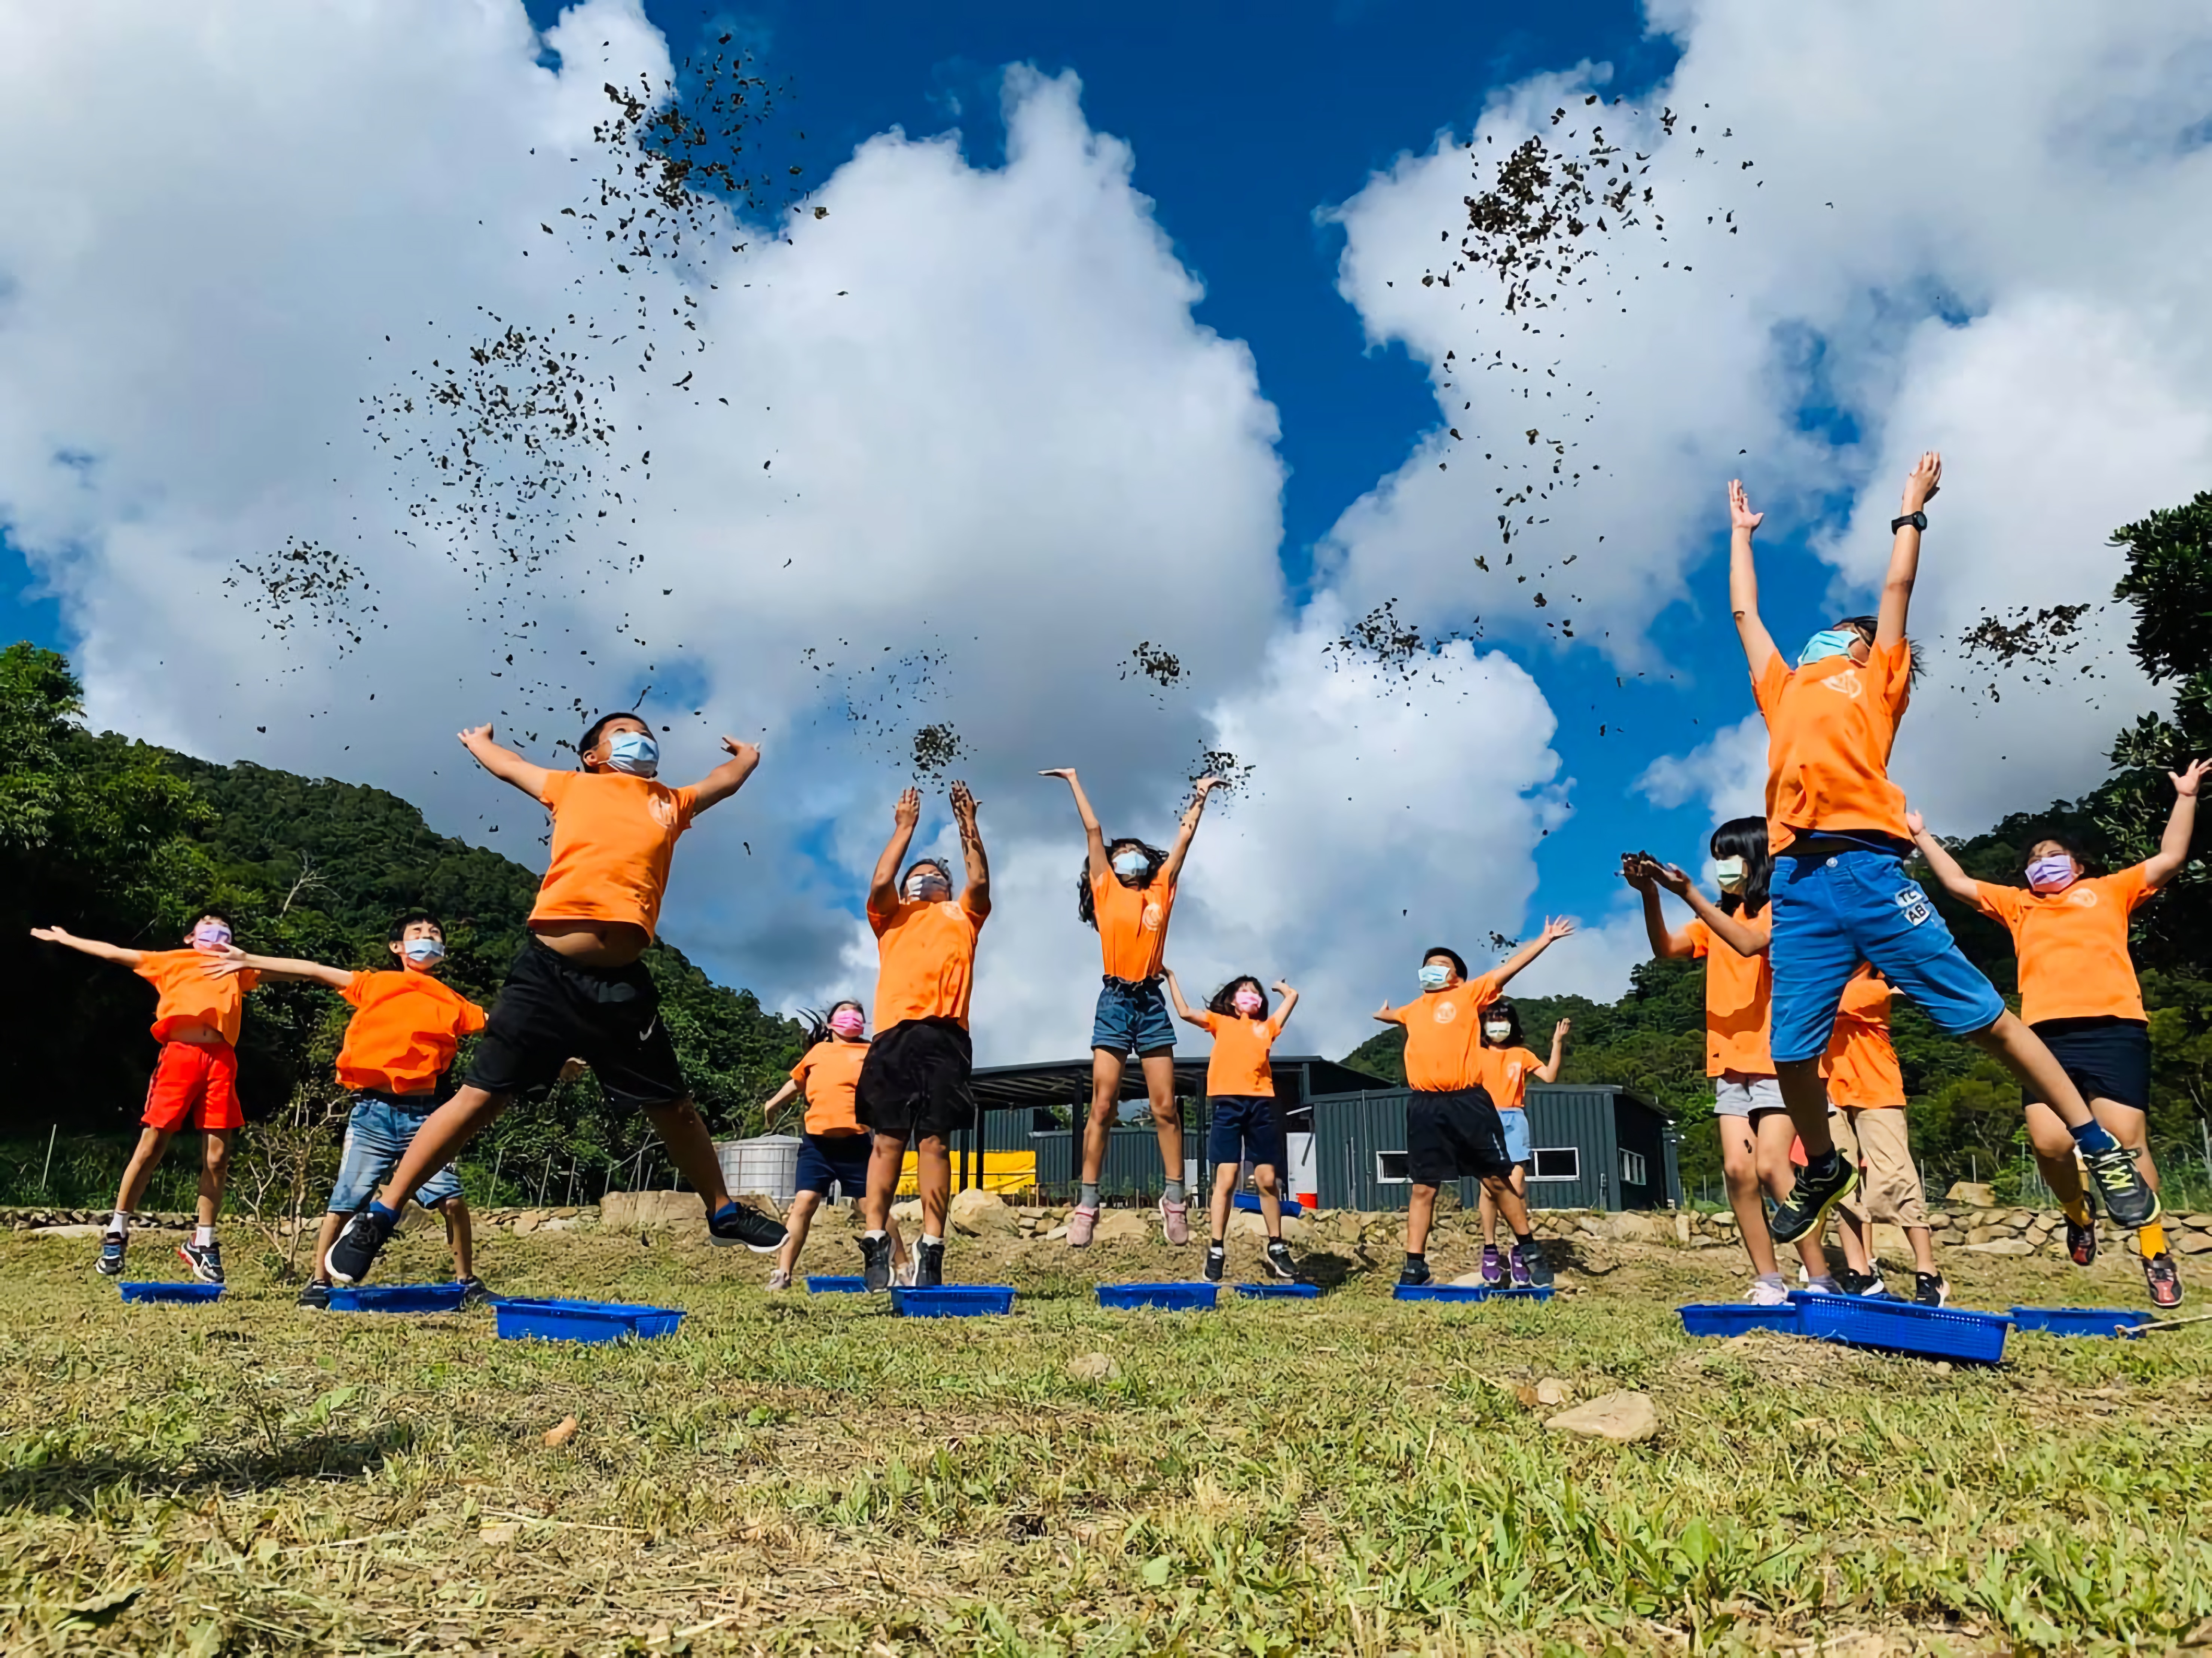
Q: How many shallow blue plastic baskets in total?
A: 12